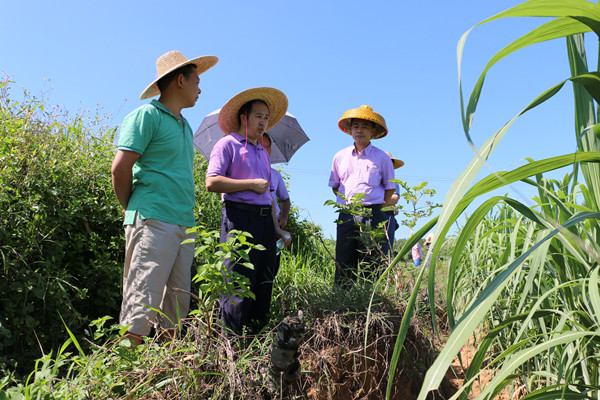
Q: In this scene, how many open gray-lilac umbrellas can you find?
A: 1